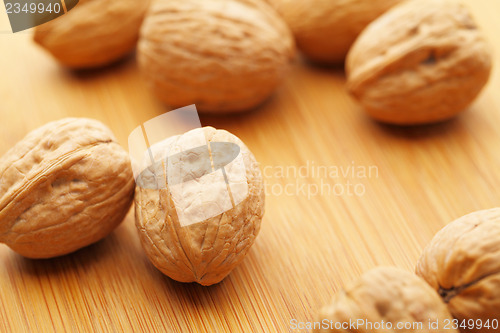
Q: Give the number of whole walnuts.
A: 8